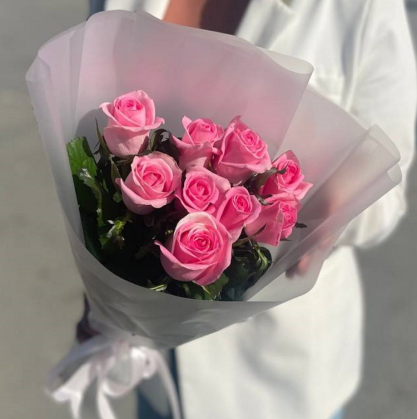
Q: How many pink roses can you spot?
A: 9